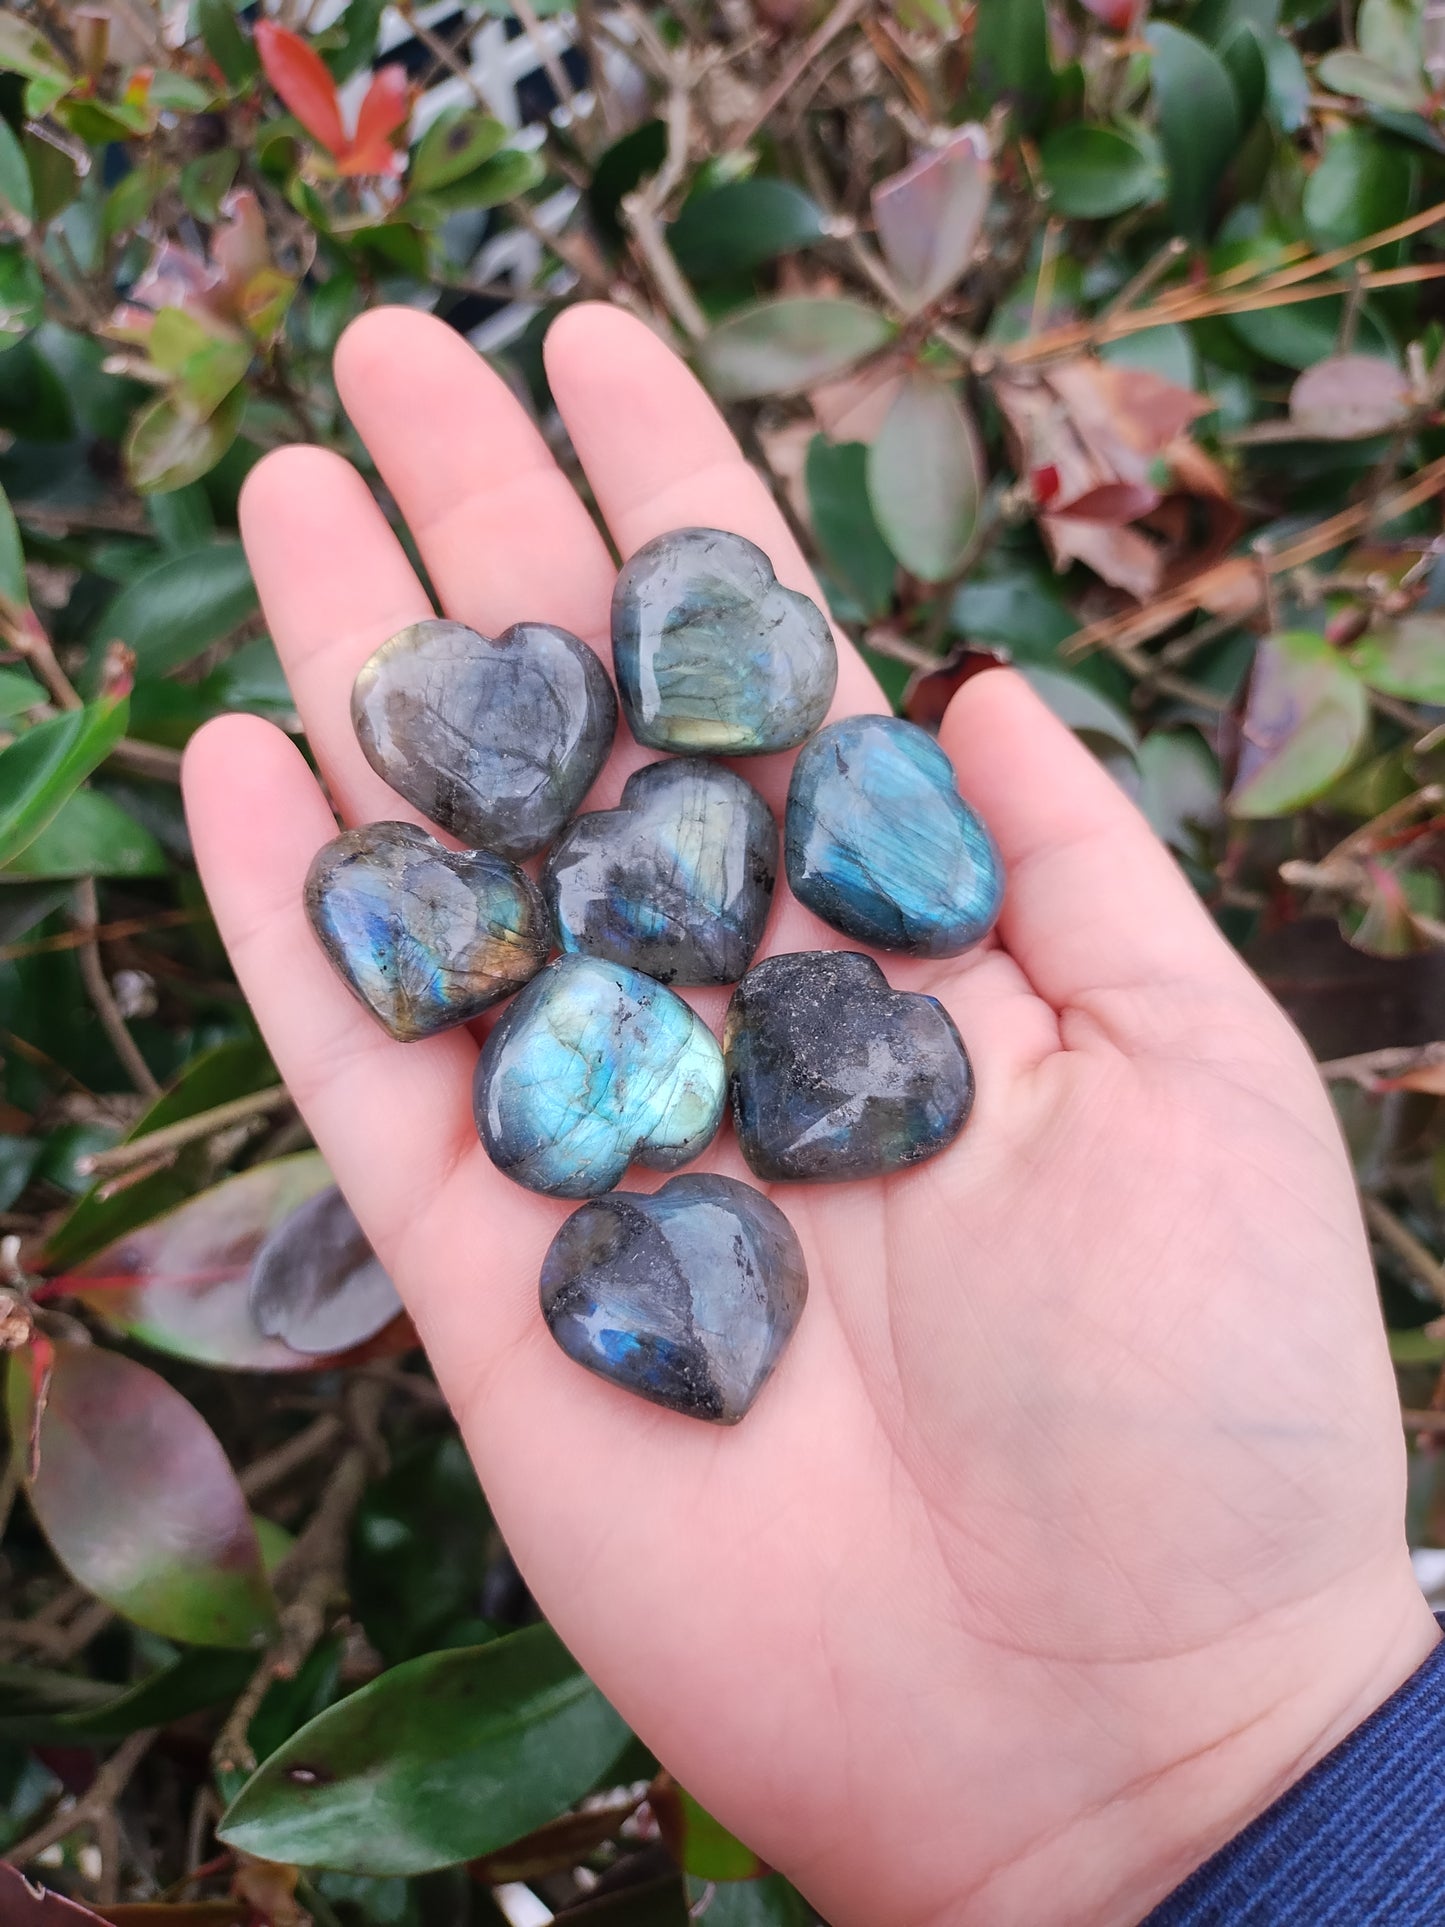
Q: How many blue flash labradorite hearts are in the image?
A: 8